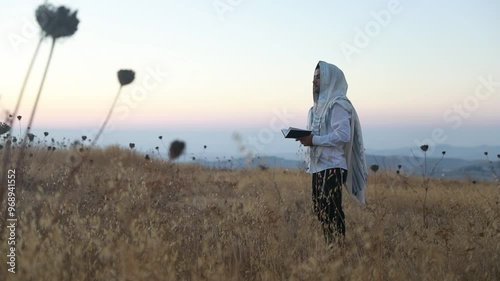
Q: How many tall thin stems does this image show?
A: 3